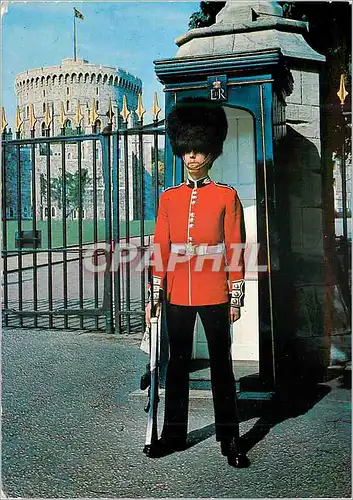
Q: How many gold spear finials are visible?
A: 12